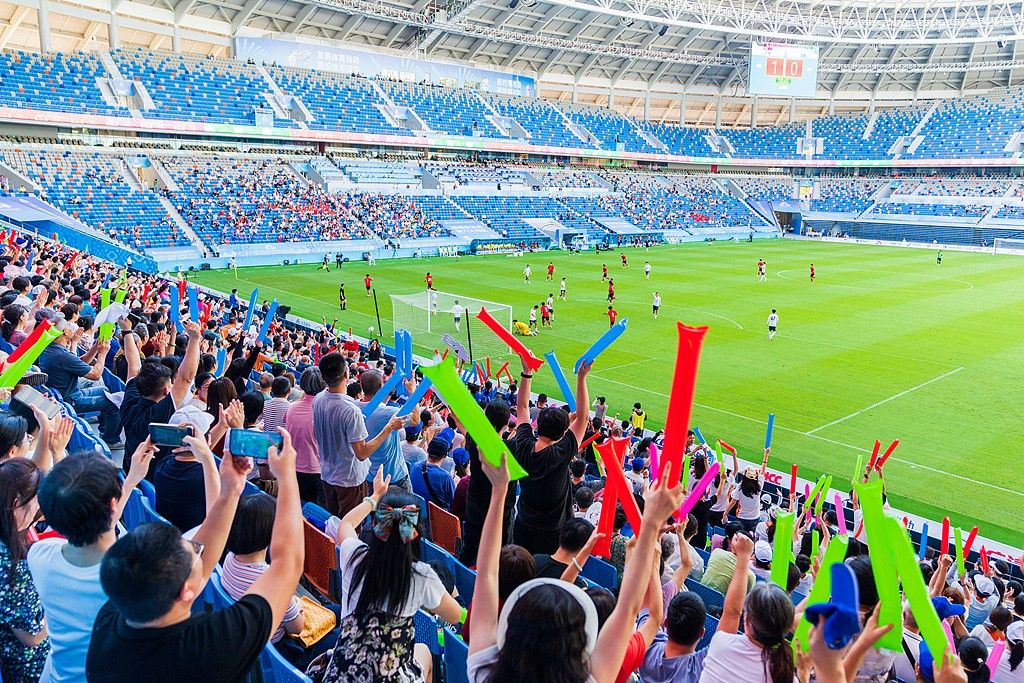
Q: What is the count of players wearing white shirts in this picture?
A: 10